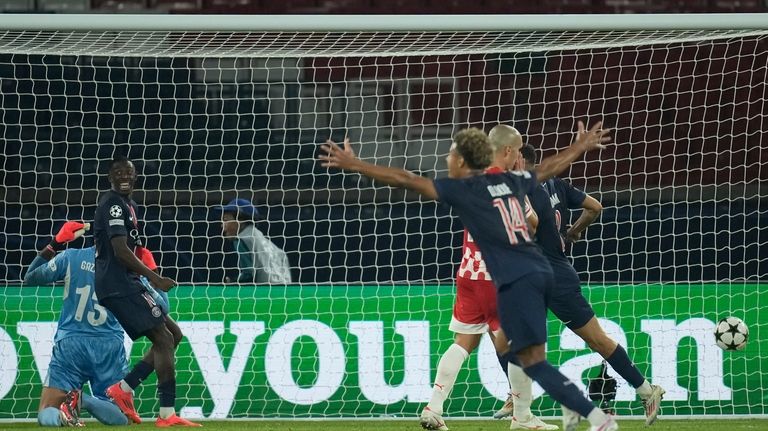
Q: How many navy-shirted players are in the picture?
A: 3